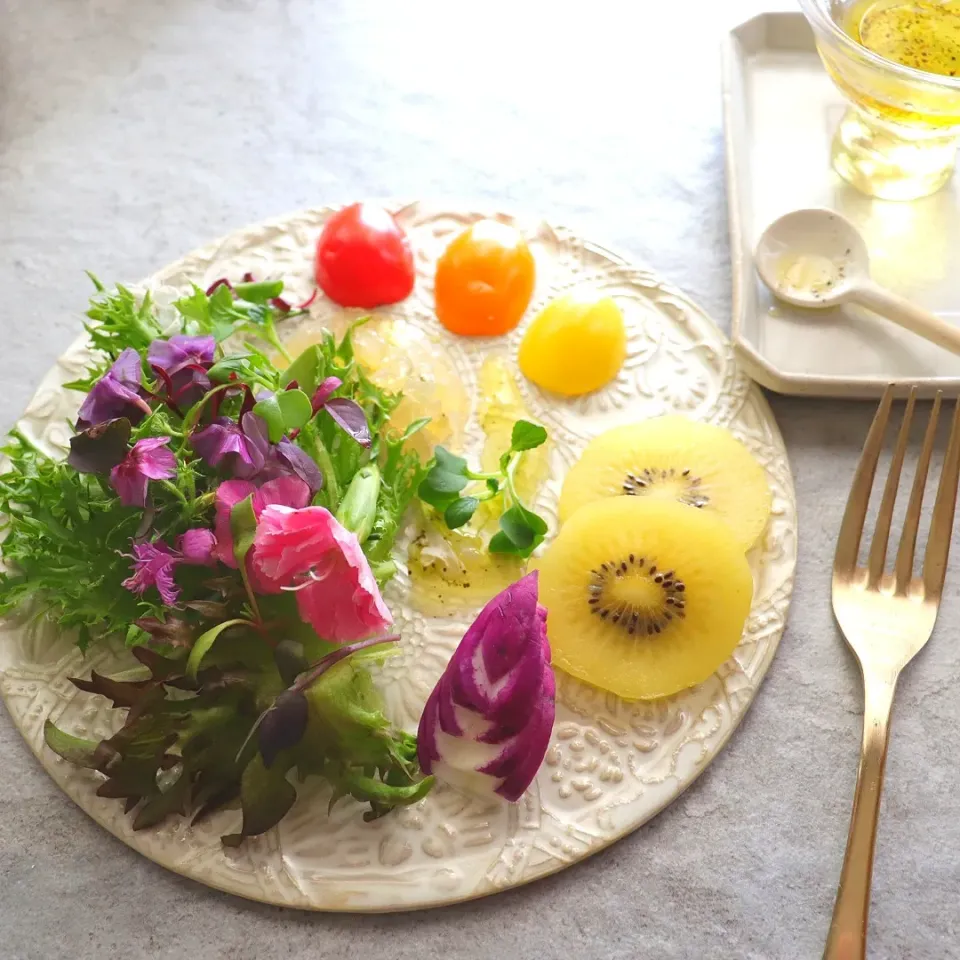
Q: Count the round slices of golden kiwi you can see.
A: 2